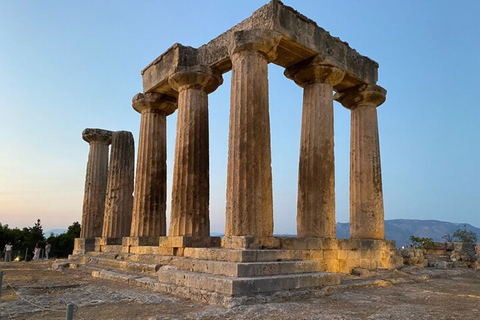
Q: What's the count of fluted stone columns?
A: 7